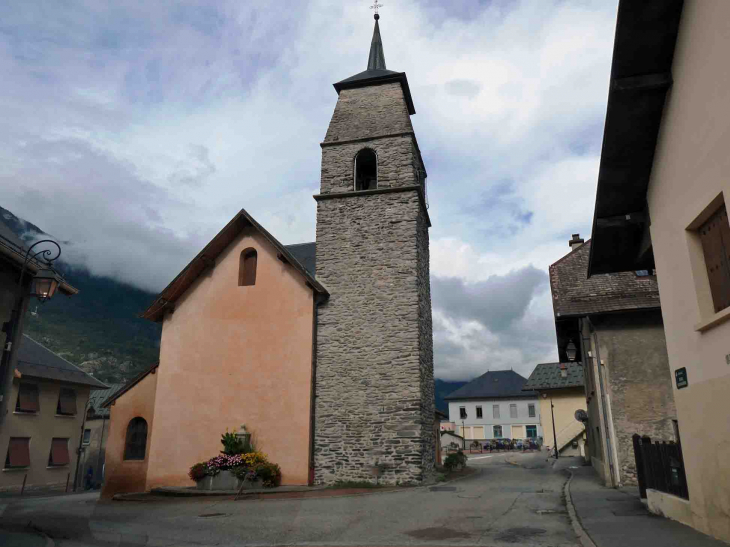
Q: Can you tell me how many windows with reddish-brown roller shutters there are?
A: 4